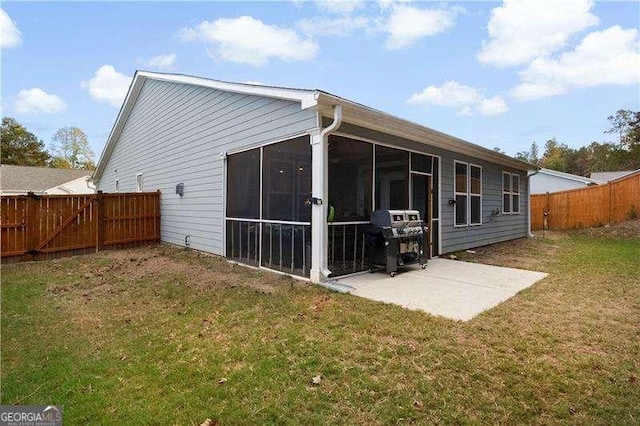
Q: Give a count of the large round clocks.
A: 0